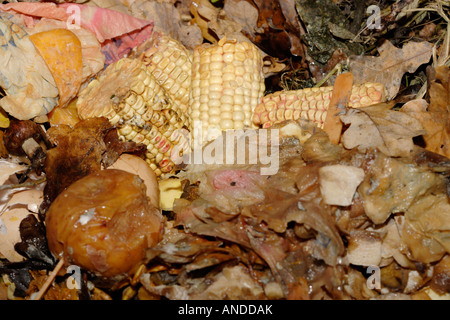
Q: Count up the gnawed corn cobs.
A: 4